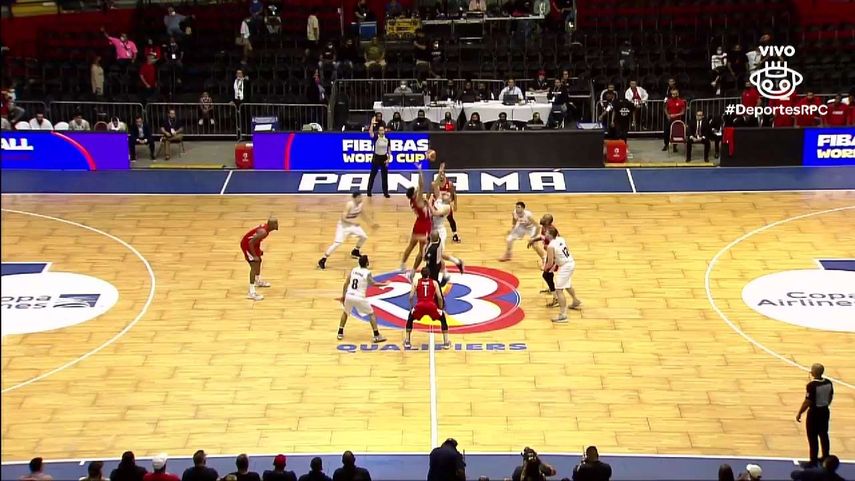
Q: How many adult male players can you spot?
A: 10